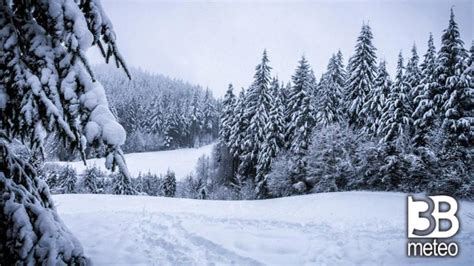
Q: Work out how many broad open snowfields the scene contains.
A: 2